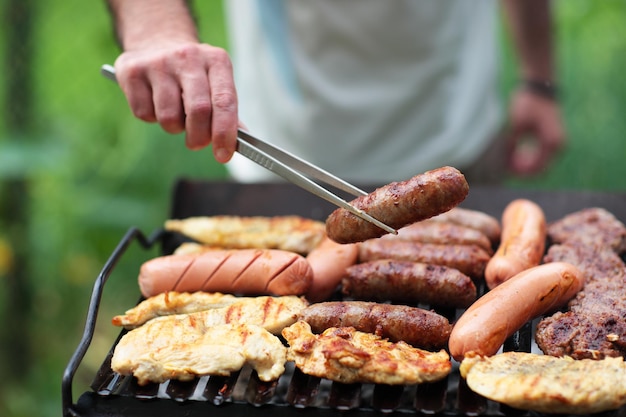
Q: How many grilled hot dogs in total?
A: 4